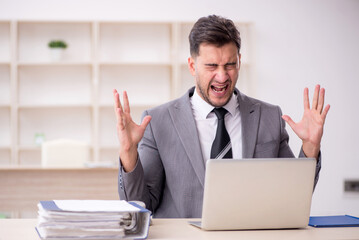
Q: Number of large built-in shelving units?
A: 1